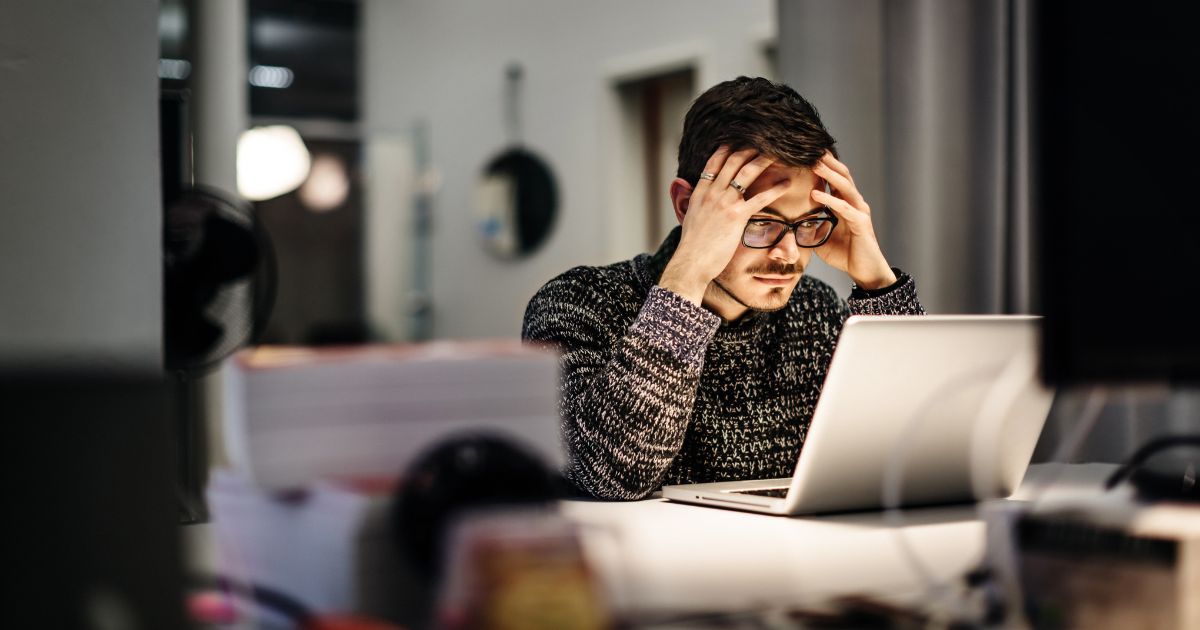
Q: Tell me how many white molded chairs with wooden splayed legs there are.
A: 0